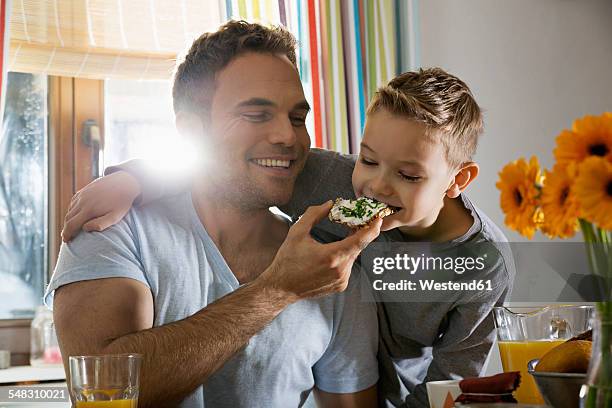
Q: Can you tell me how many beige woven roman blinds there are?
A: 1